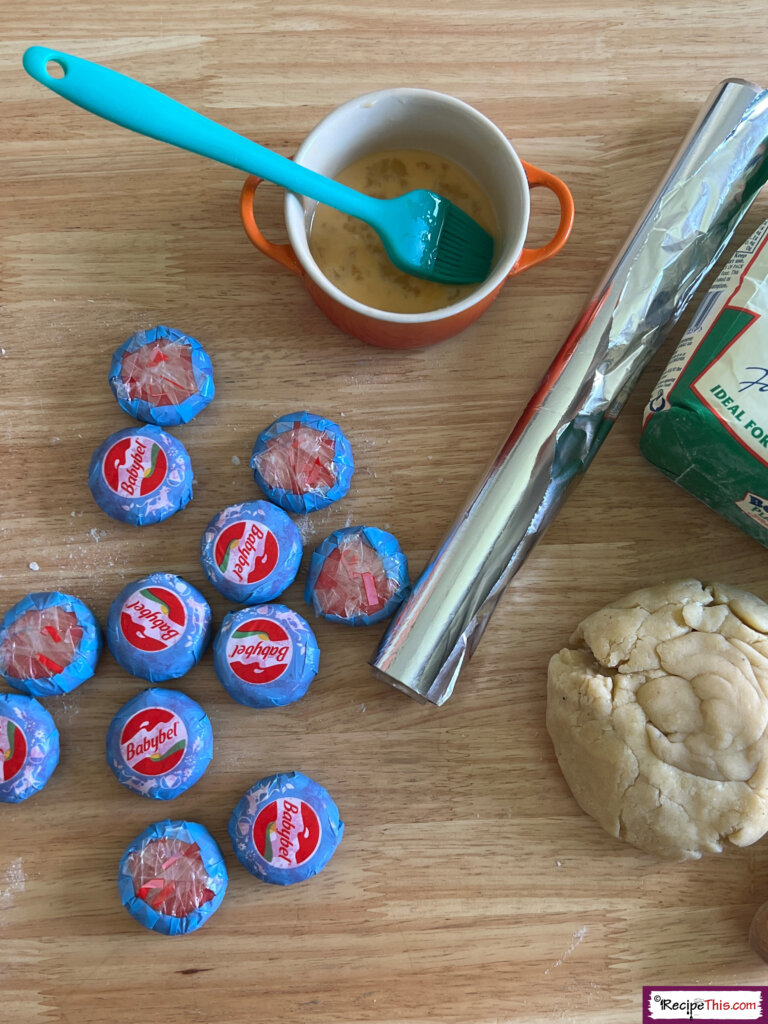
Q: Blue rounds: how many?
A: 12